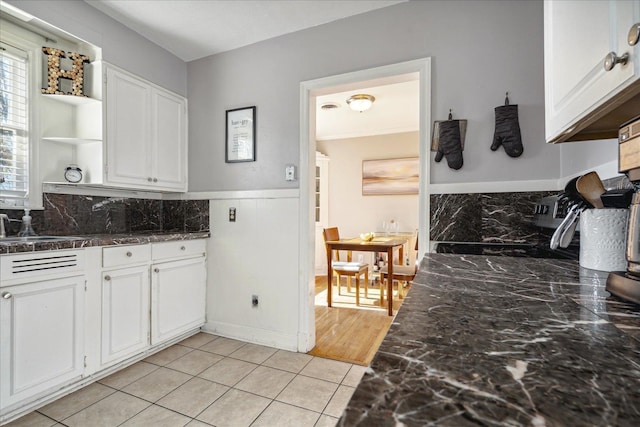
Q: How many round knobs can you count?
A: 9